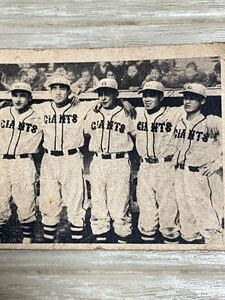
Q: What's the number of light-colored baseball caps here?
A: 5